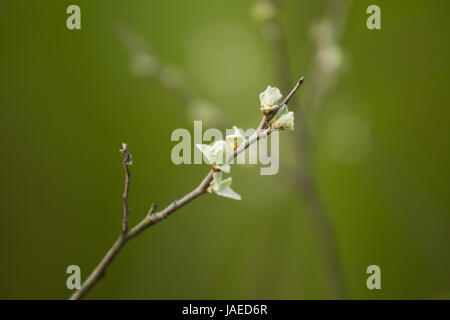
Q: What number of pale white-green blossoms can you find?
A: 5